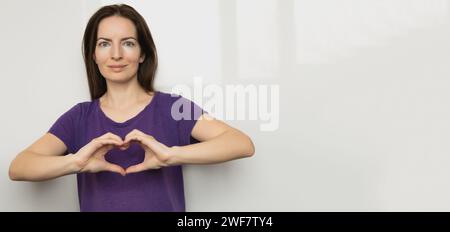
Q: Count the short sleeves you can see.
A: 2